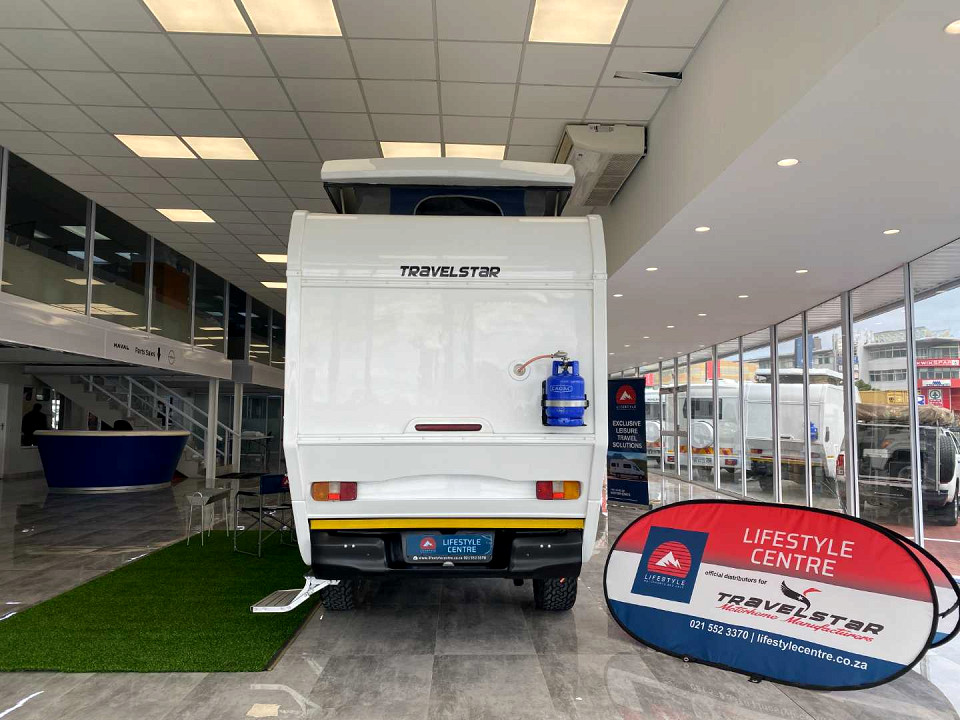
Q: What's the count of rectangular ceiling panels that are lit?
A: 10